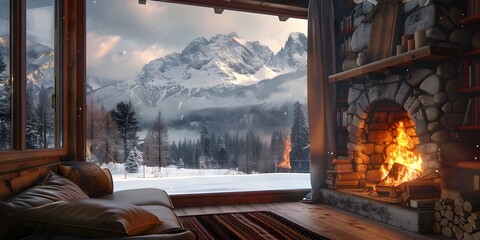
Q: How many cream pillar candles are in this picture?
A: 2